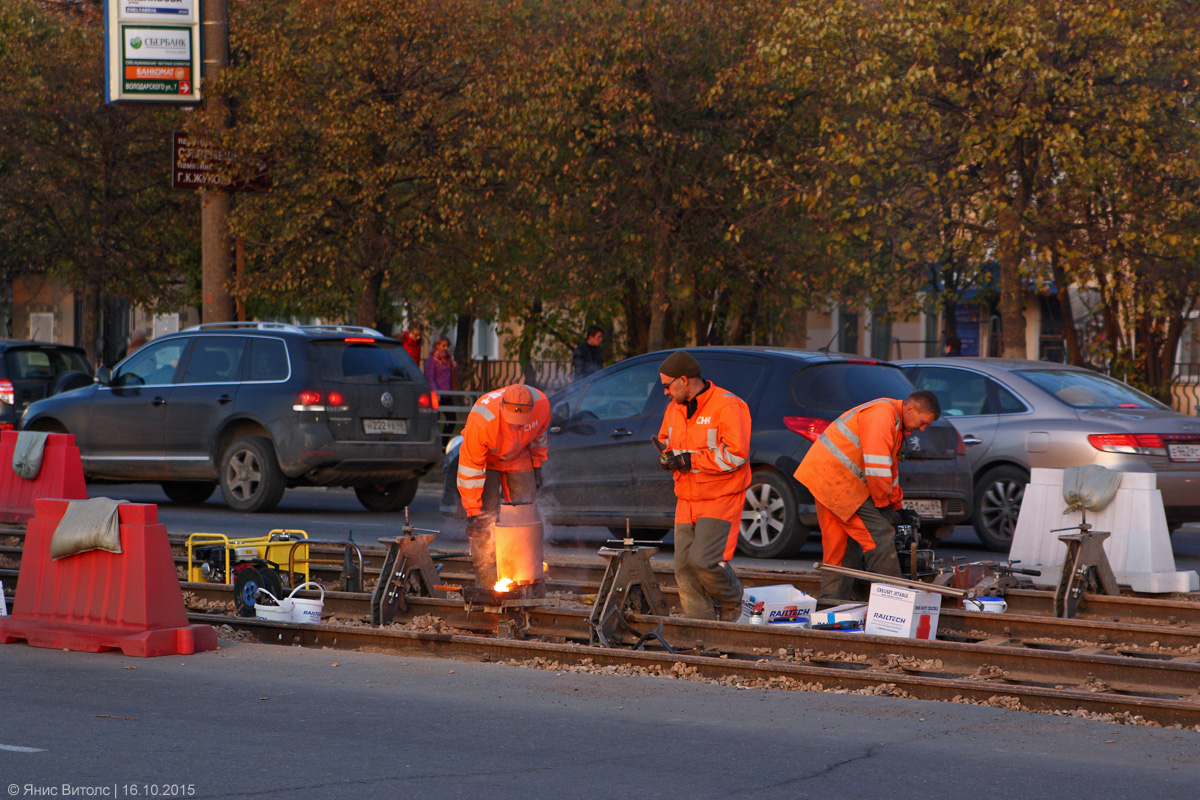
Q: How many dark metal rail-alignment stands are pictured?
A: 3